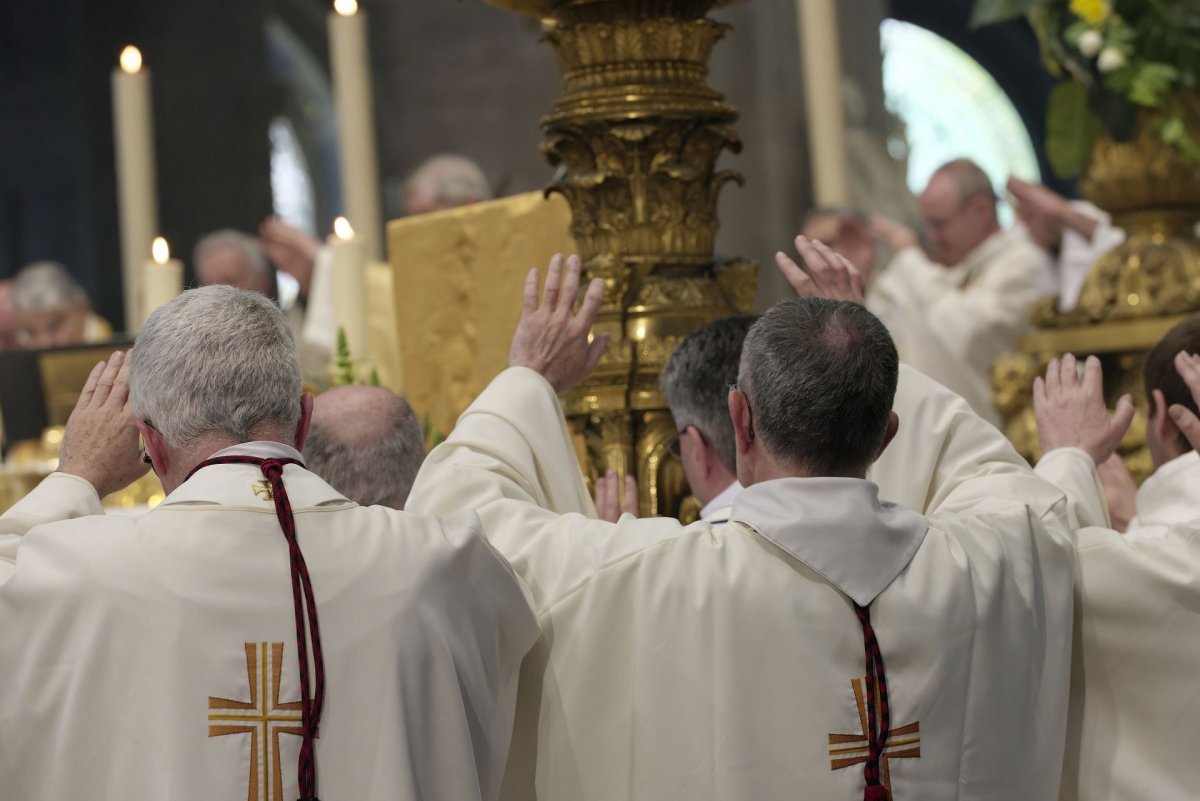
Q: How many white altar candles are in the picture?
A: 5